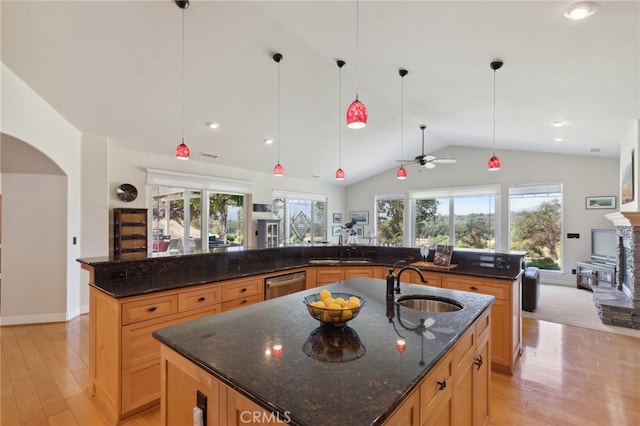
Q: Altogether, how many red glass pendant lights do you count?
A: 6